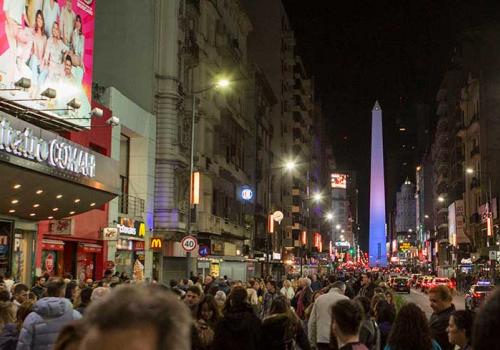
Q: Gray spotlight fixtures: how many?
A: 5